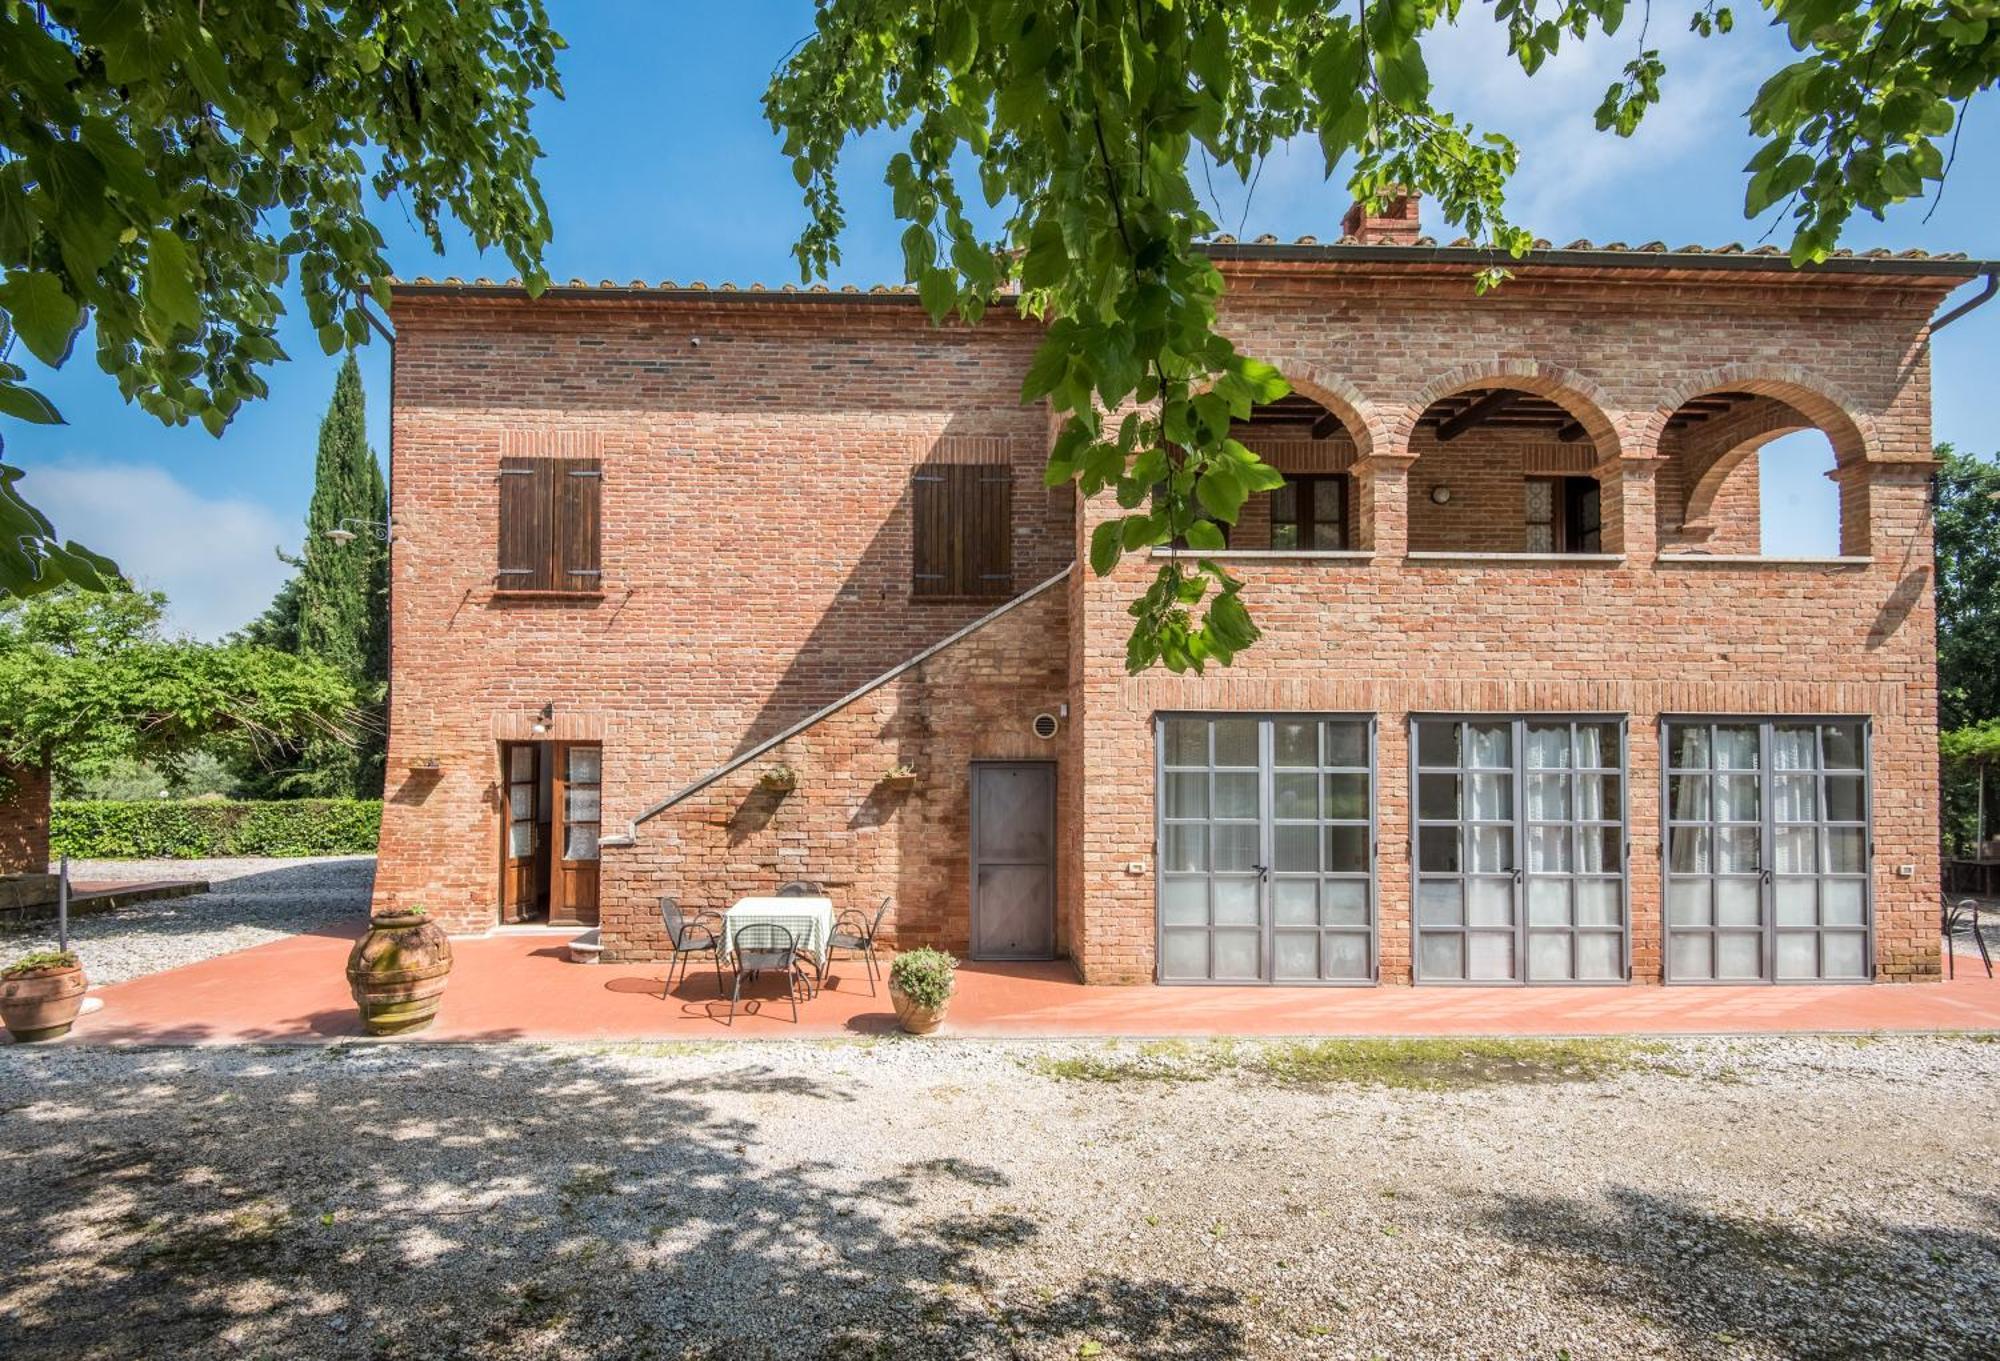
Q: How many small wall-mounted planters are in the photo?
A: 3